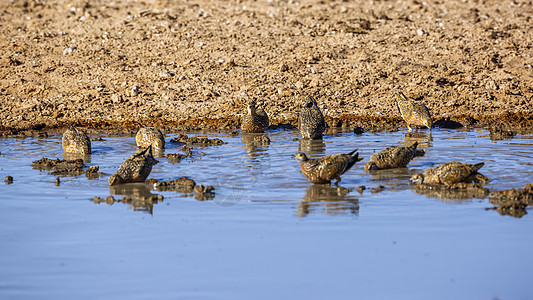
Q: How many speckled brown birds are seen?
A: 9